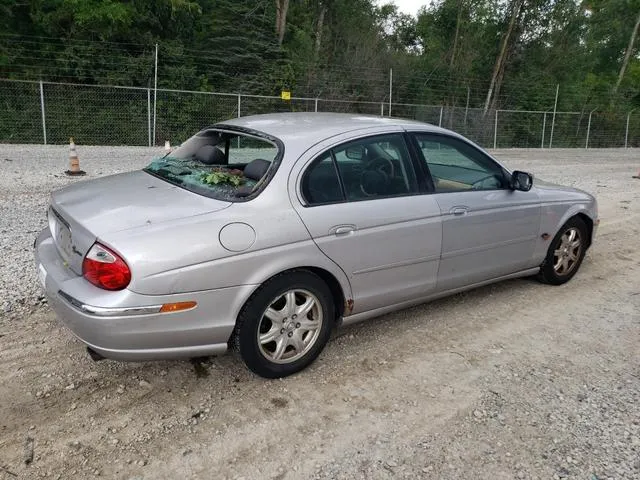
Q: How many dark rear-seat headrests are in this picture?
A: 2